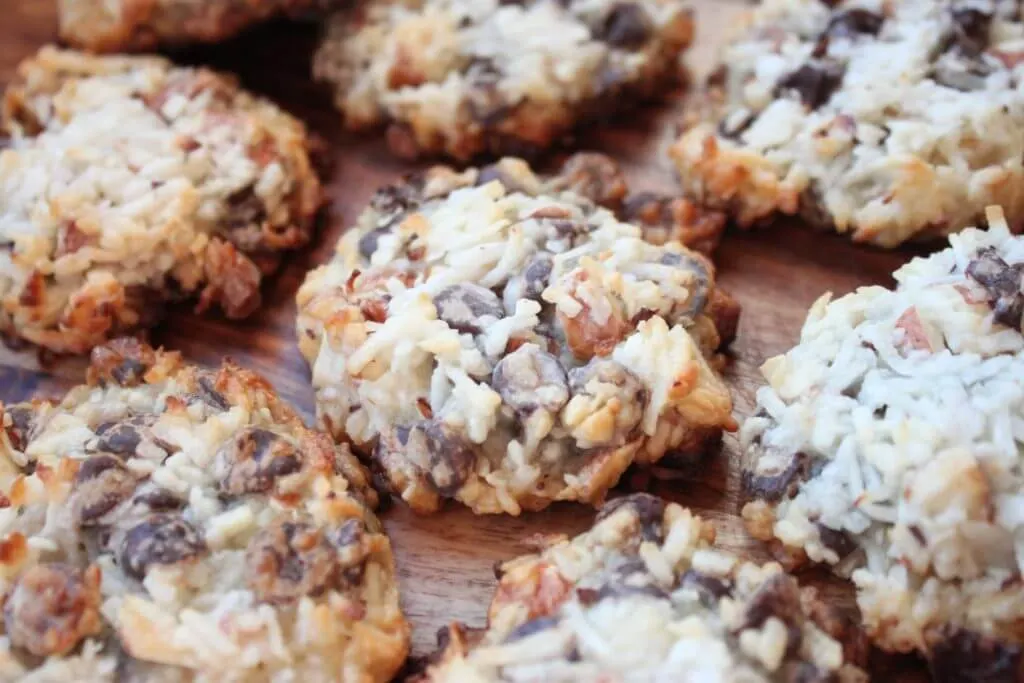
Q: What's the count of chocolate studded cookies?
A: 8